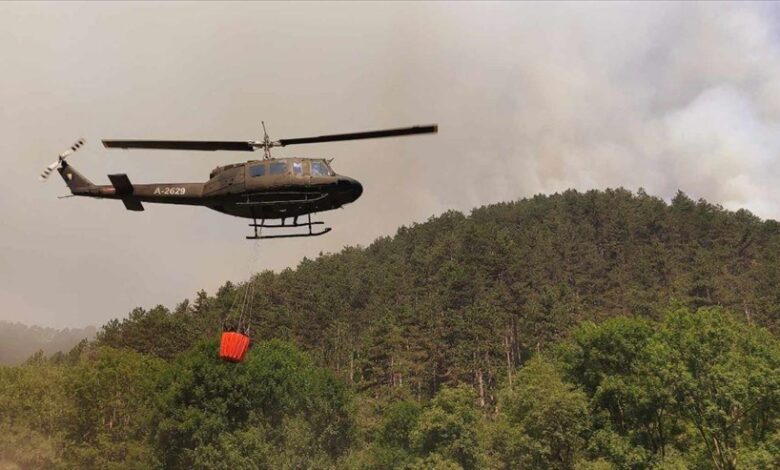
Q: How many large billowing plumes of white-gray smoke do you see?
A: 1